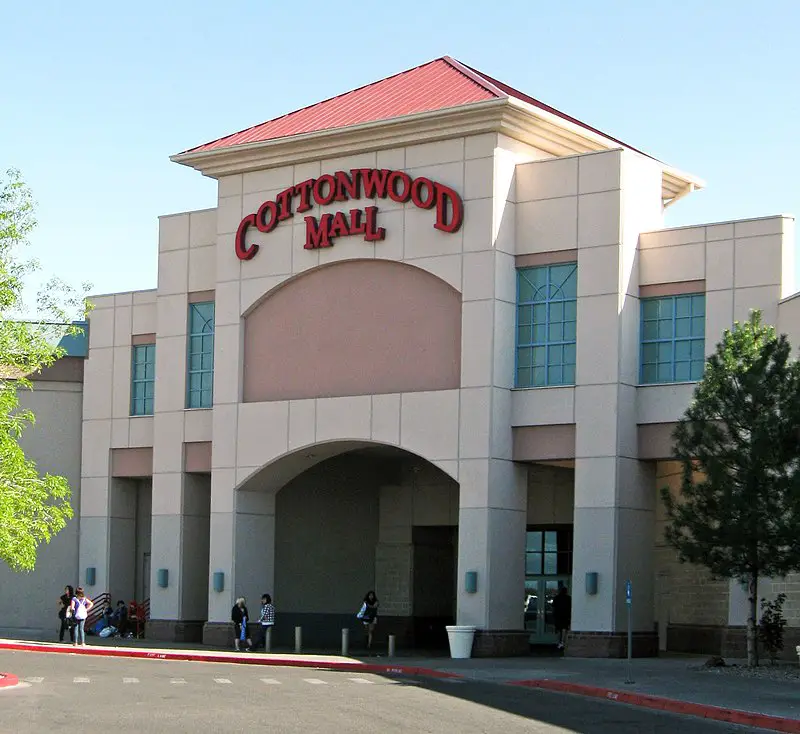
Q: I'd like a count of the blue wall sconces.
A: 5